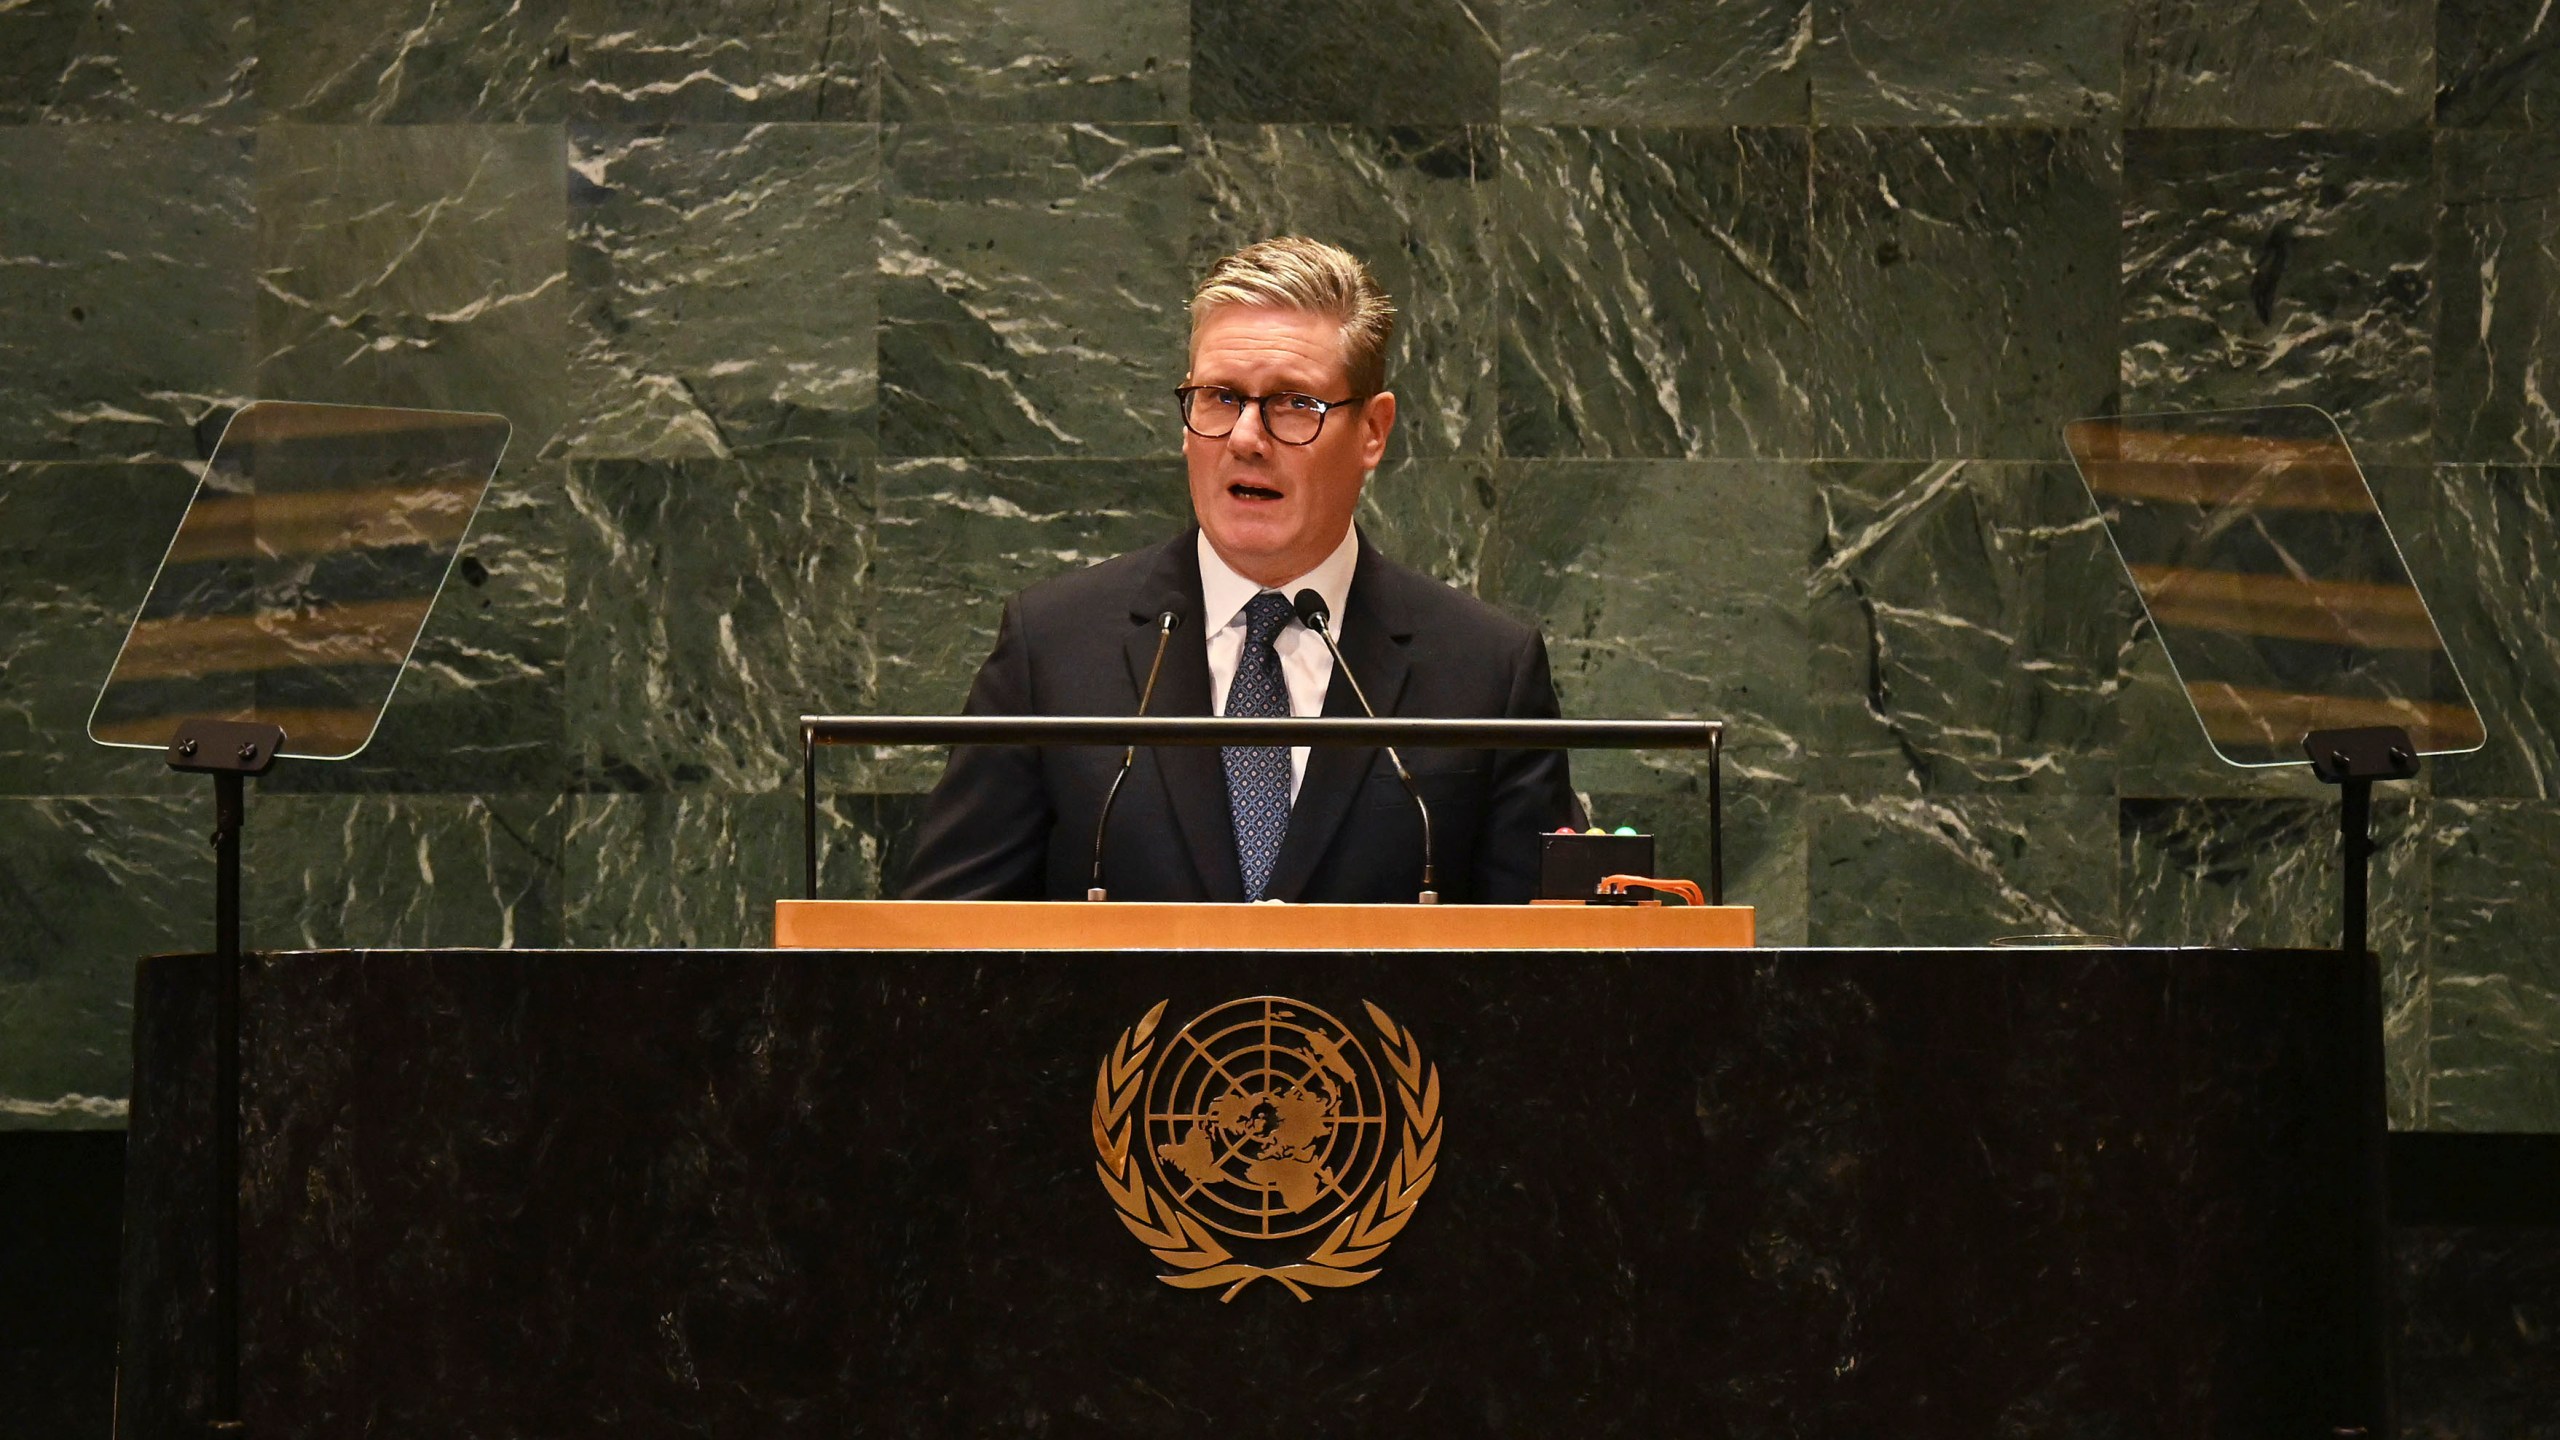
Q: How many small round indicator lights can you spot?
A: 3